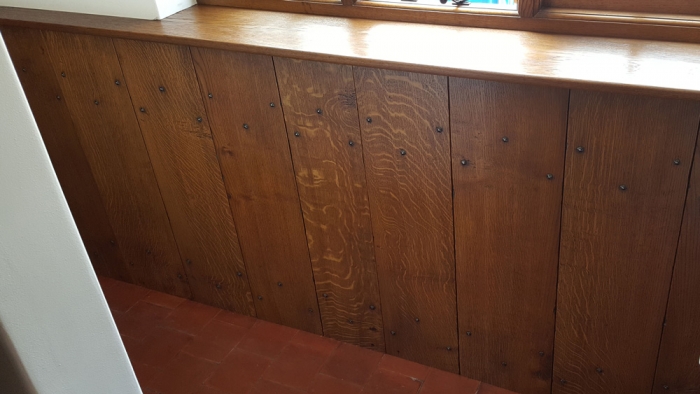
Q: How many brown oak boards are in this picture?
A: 9